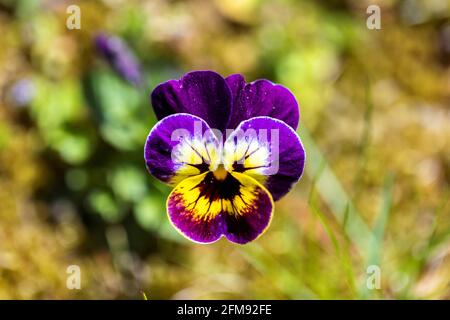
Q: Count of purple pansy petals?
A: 5